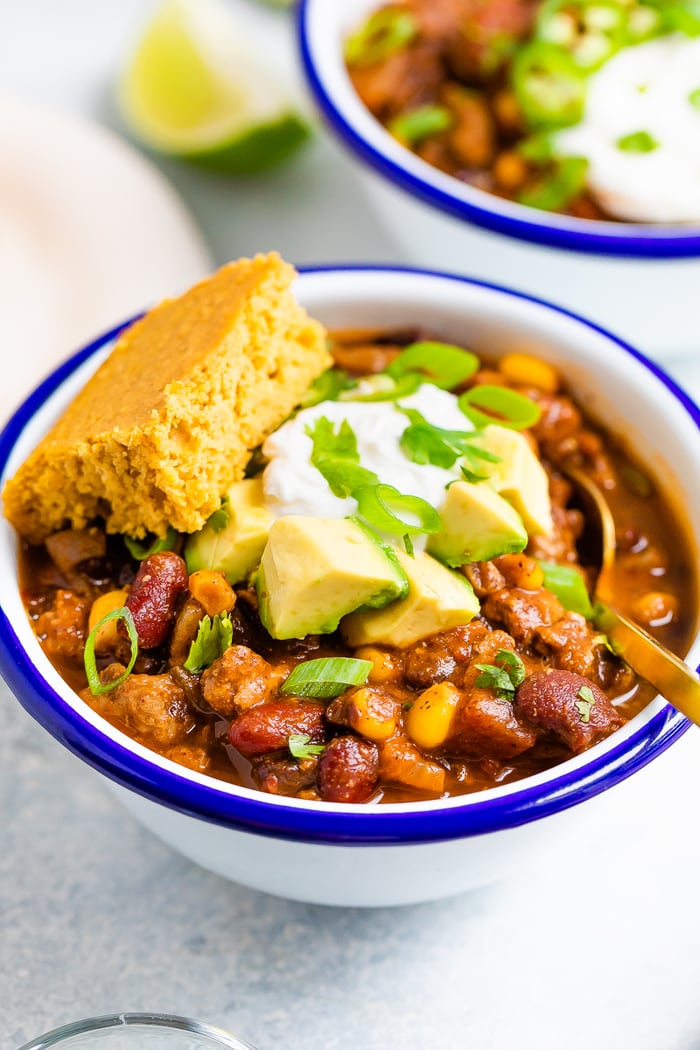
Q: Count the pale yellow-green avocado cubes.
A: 5